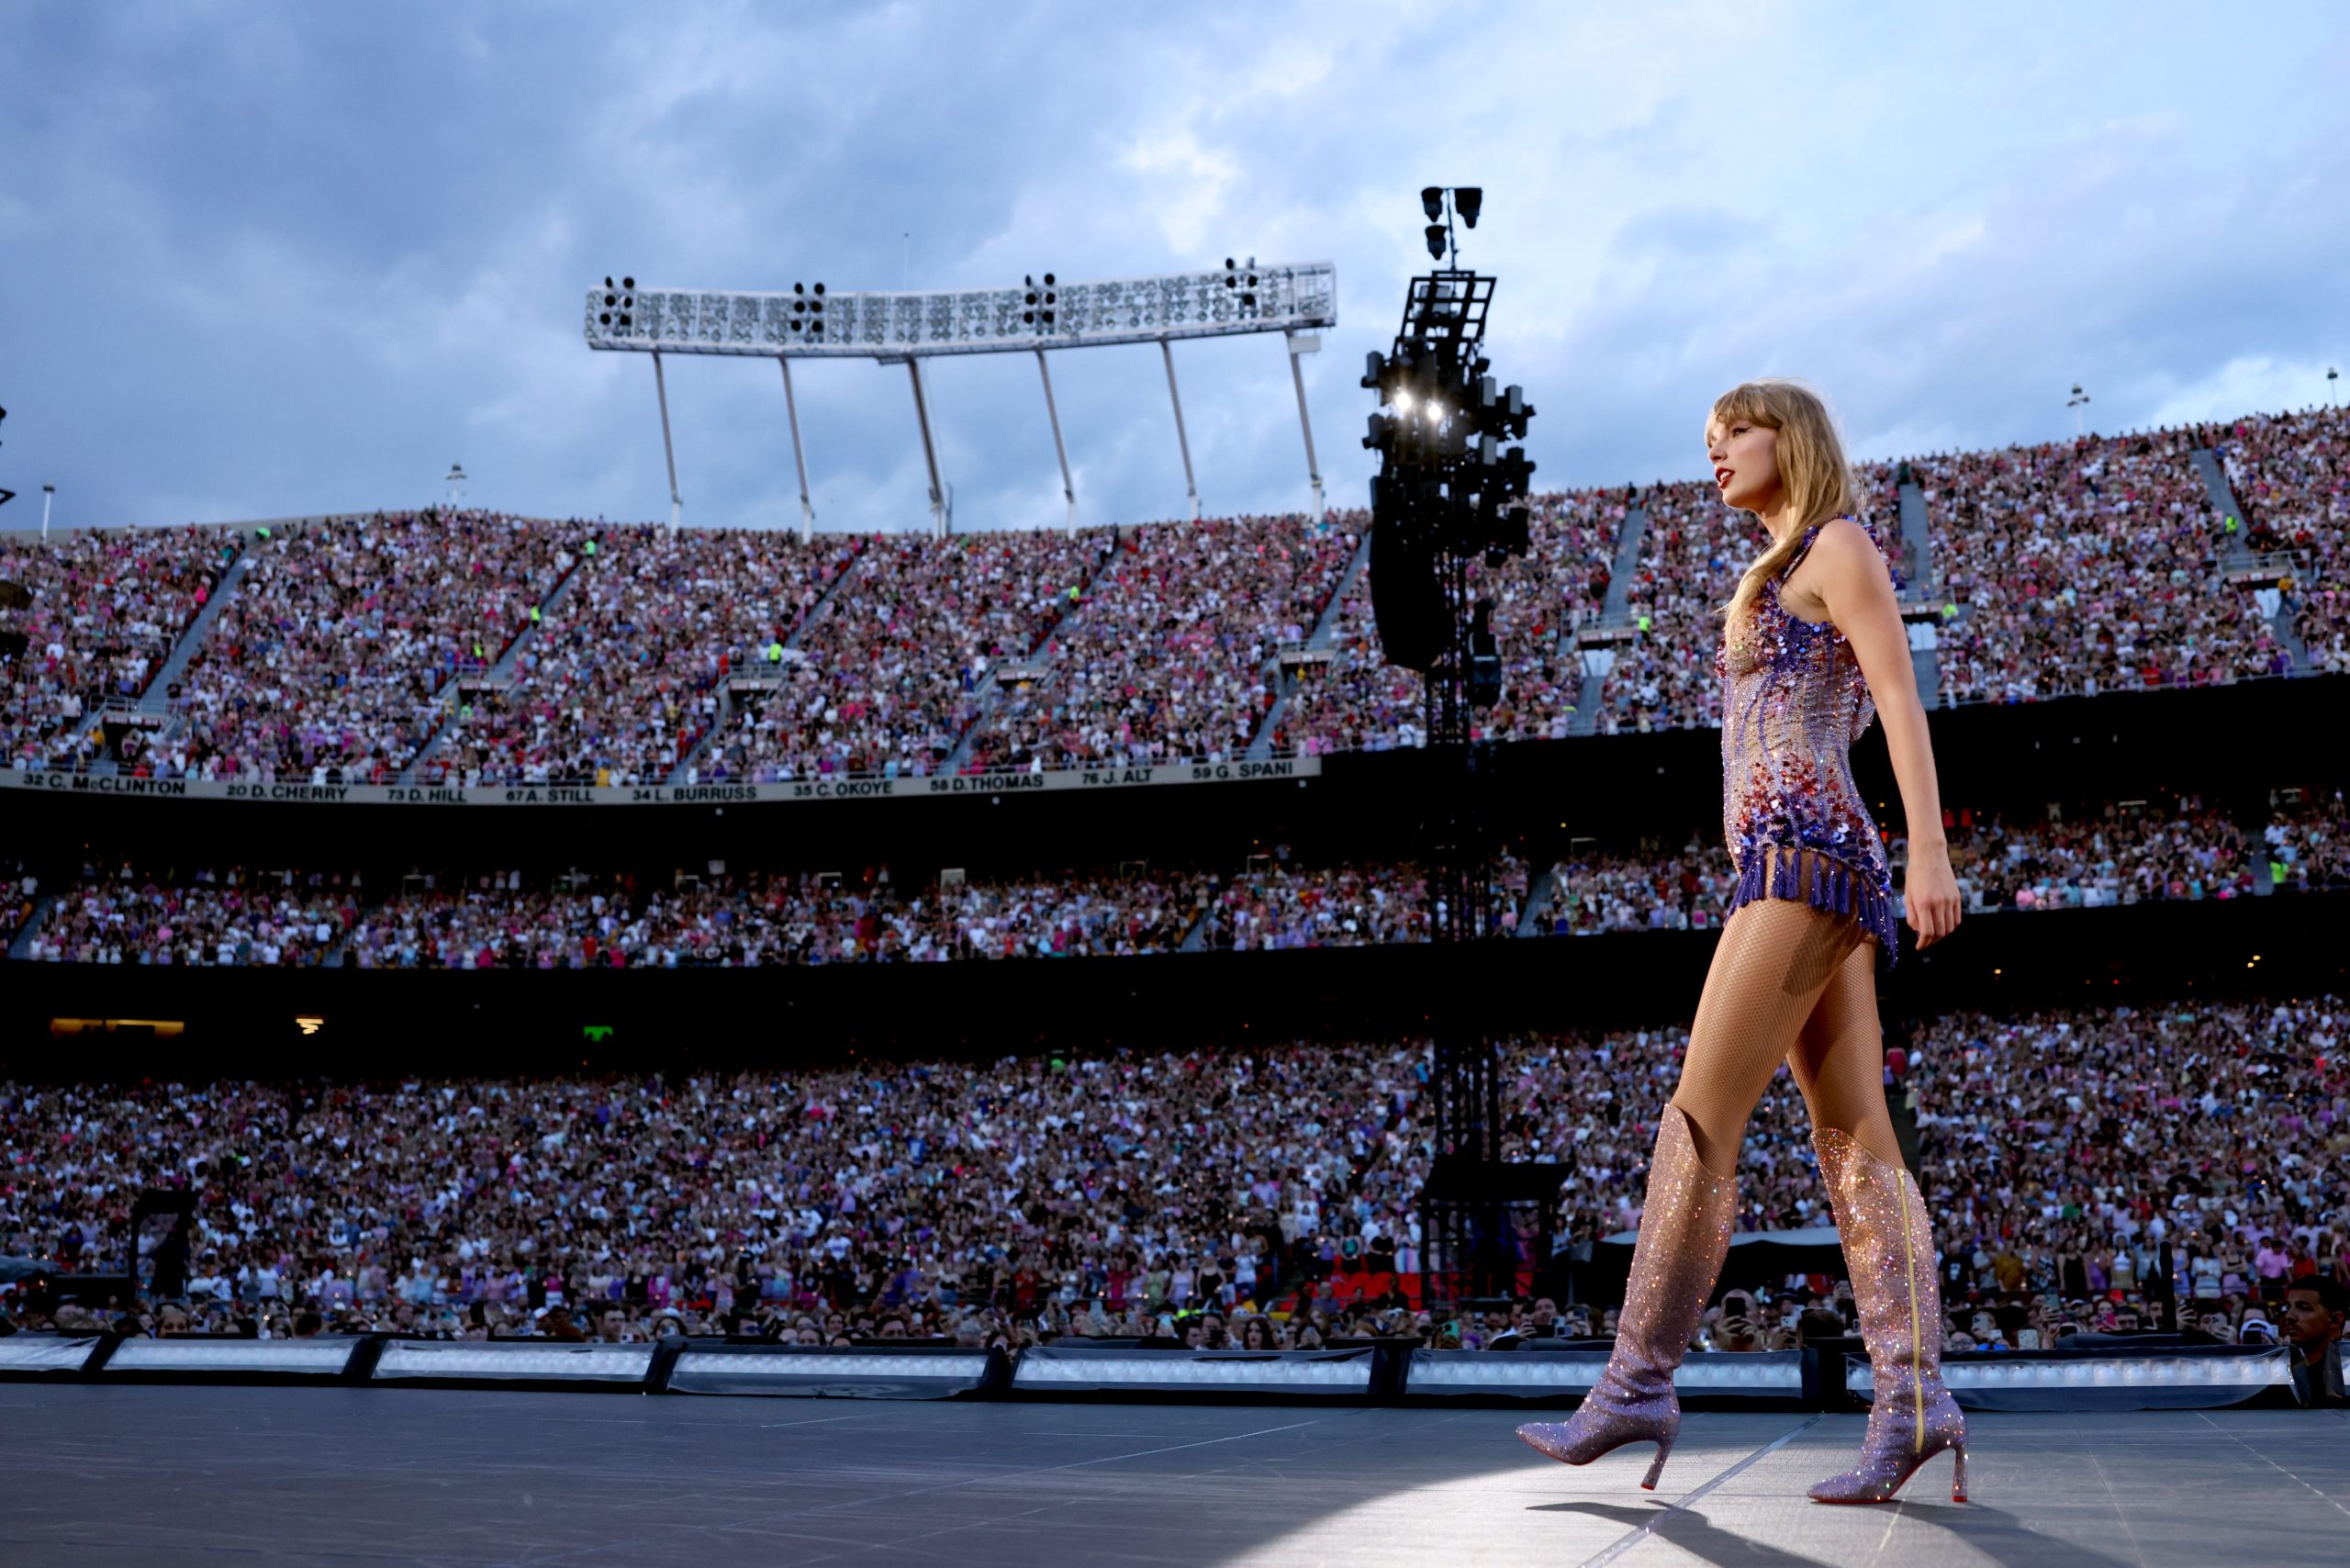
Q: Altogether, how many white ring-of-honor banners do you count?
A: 9